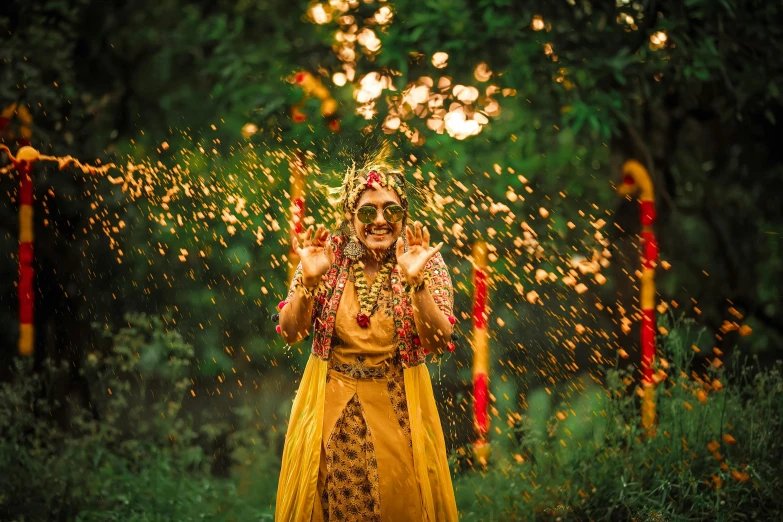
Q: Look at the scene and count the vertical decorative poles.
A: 4